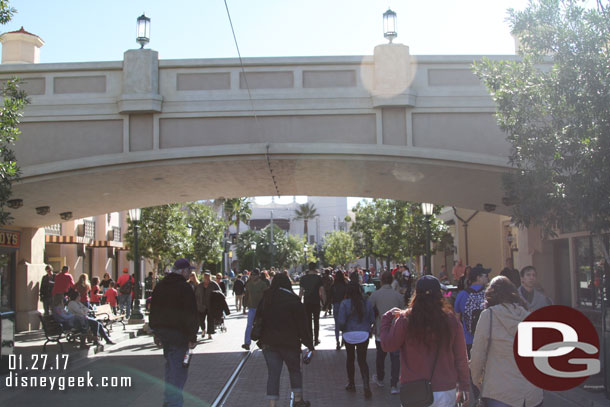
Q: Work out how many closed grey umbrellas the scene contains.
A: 0